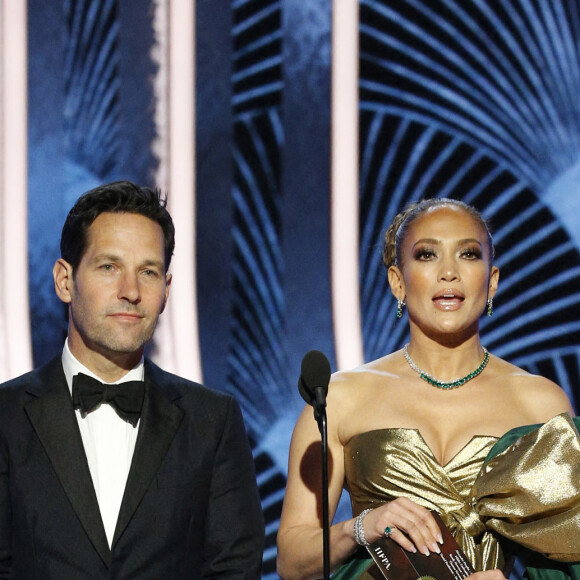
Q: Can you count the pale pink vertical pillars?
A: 3